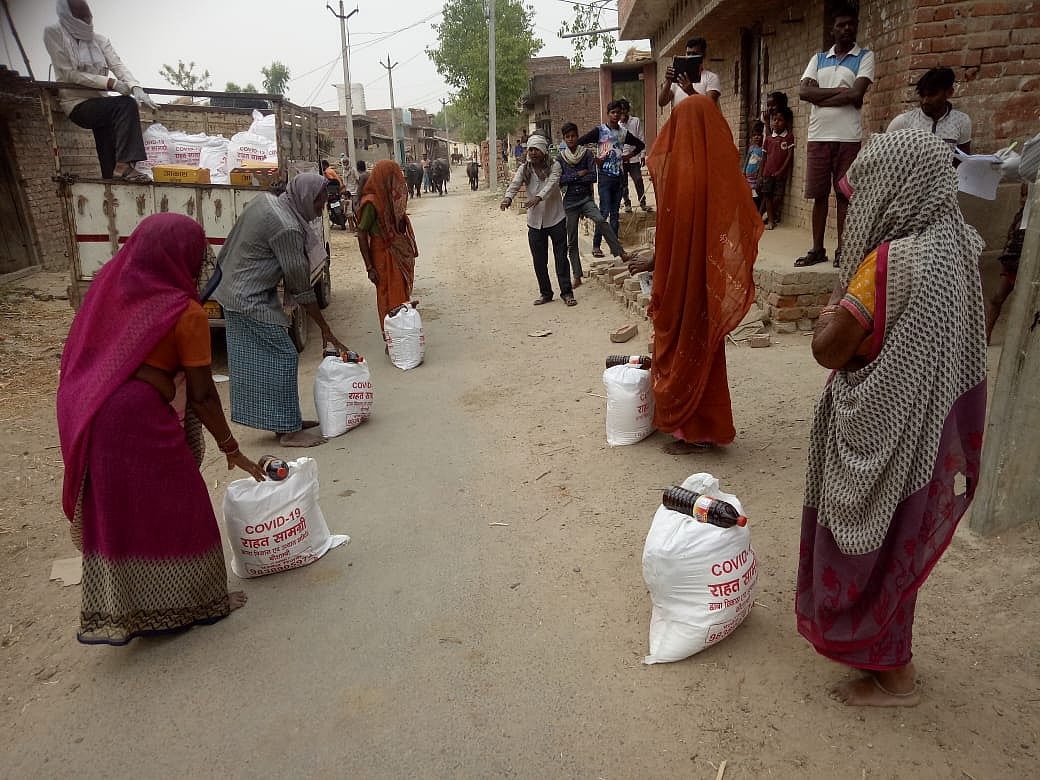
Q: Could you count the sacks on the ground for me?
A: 5